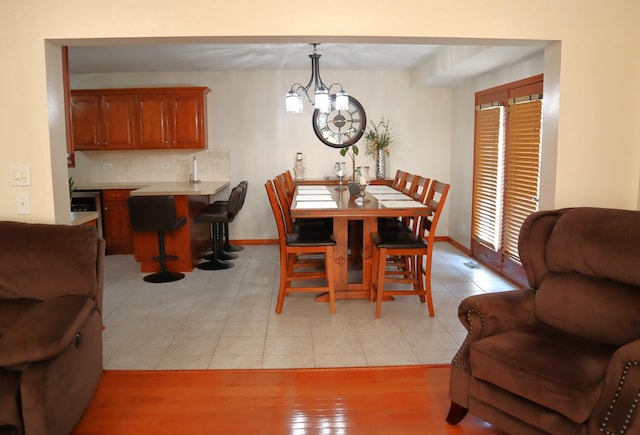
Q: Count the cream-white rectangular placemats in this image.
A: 8